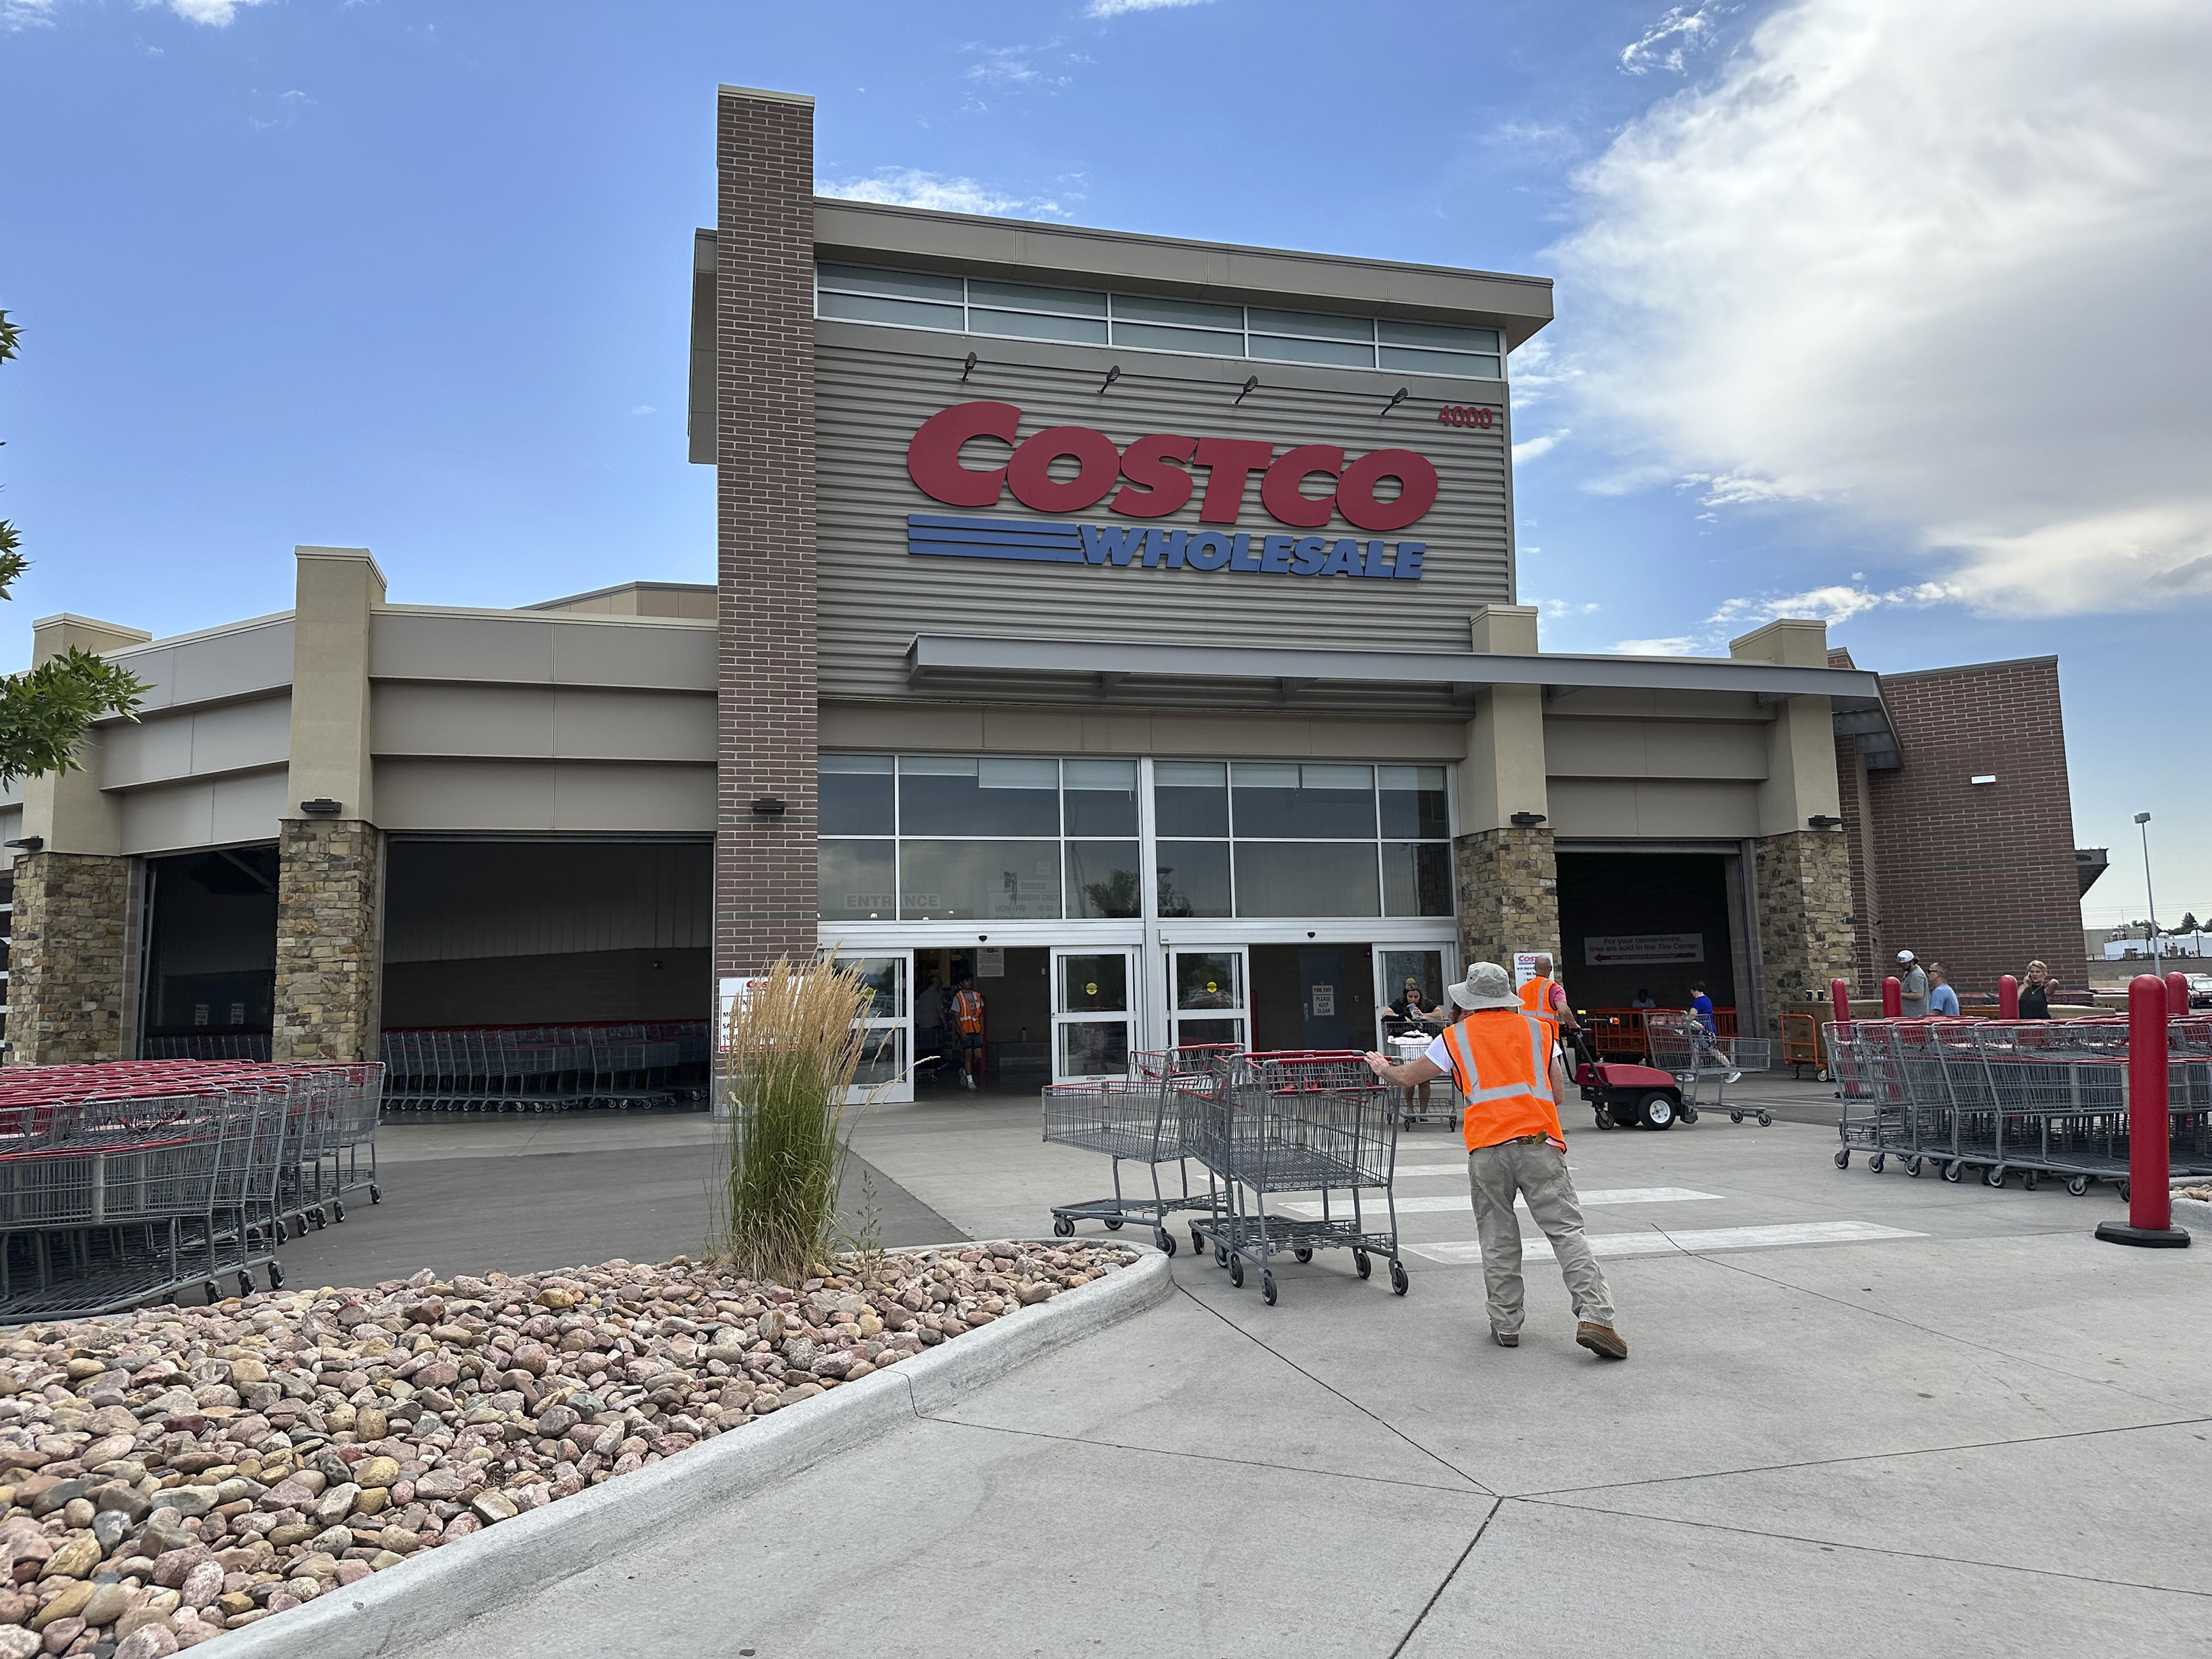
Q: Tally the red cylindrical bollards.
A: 5